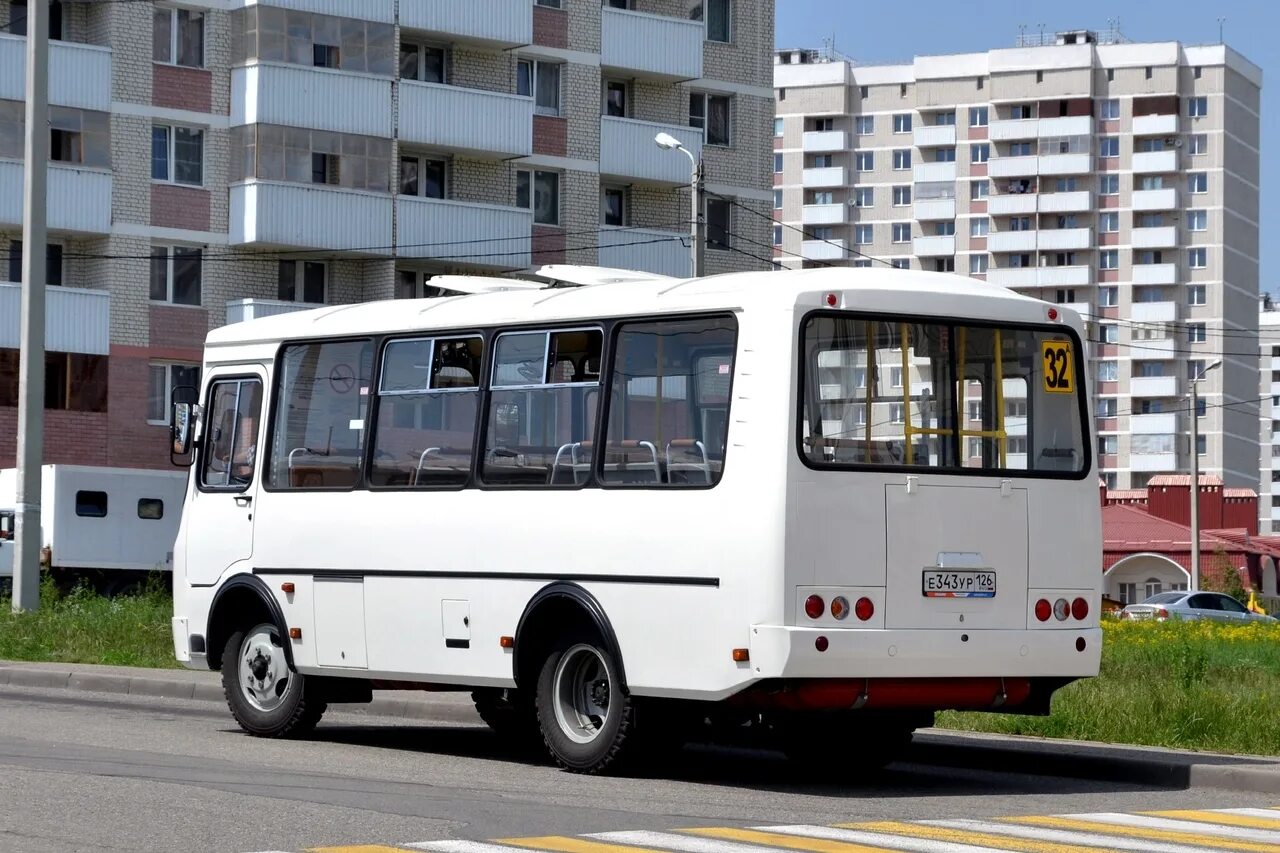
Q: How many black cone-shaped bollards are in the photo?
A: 0